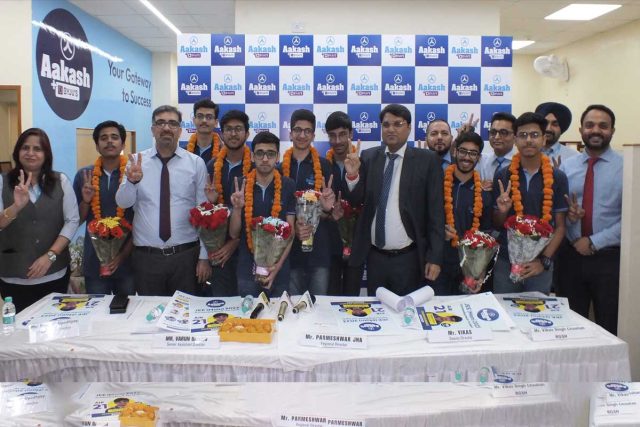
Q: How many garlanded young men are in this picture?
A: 8